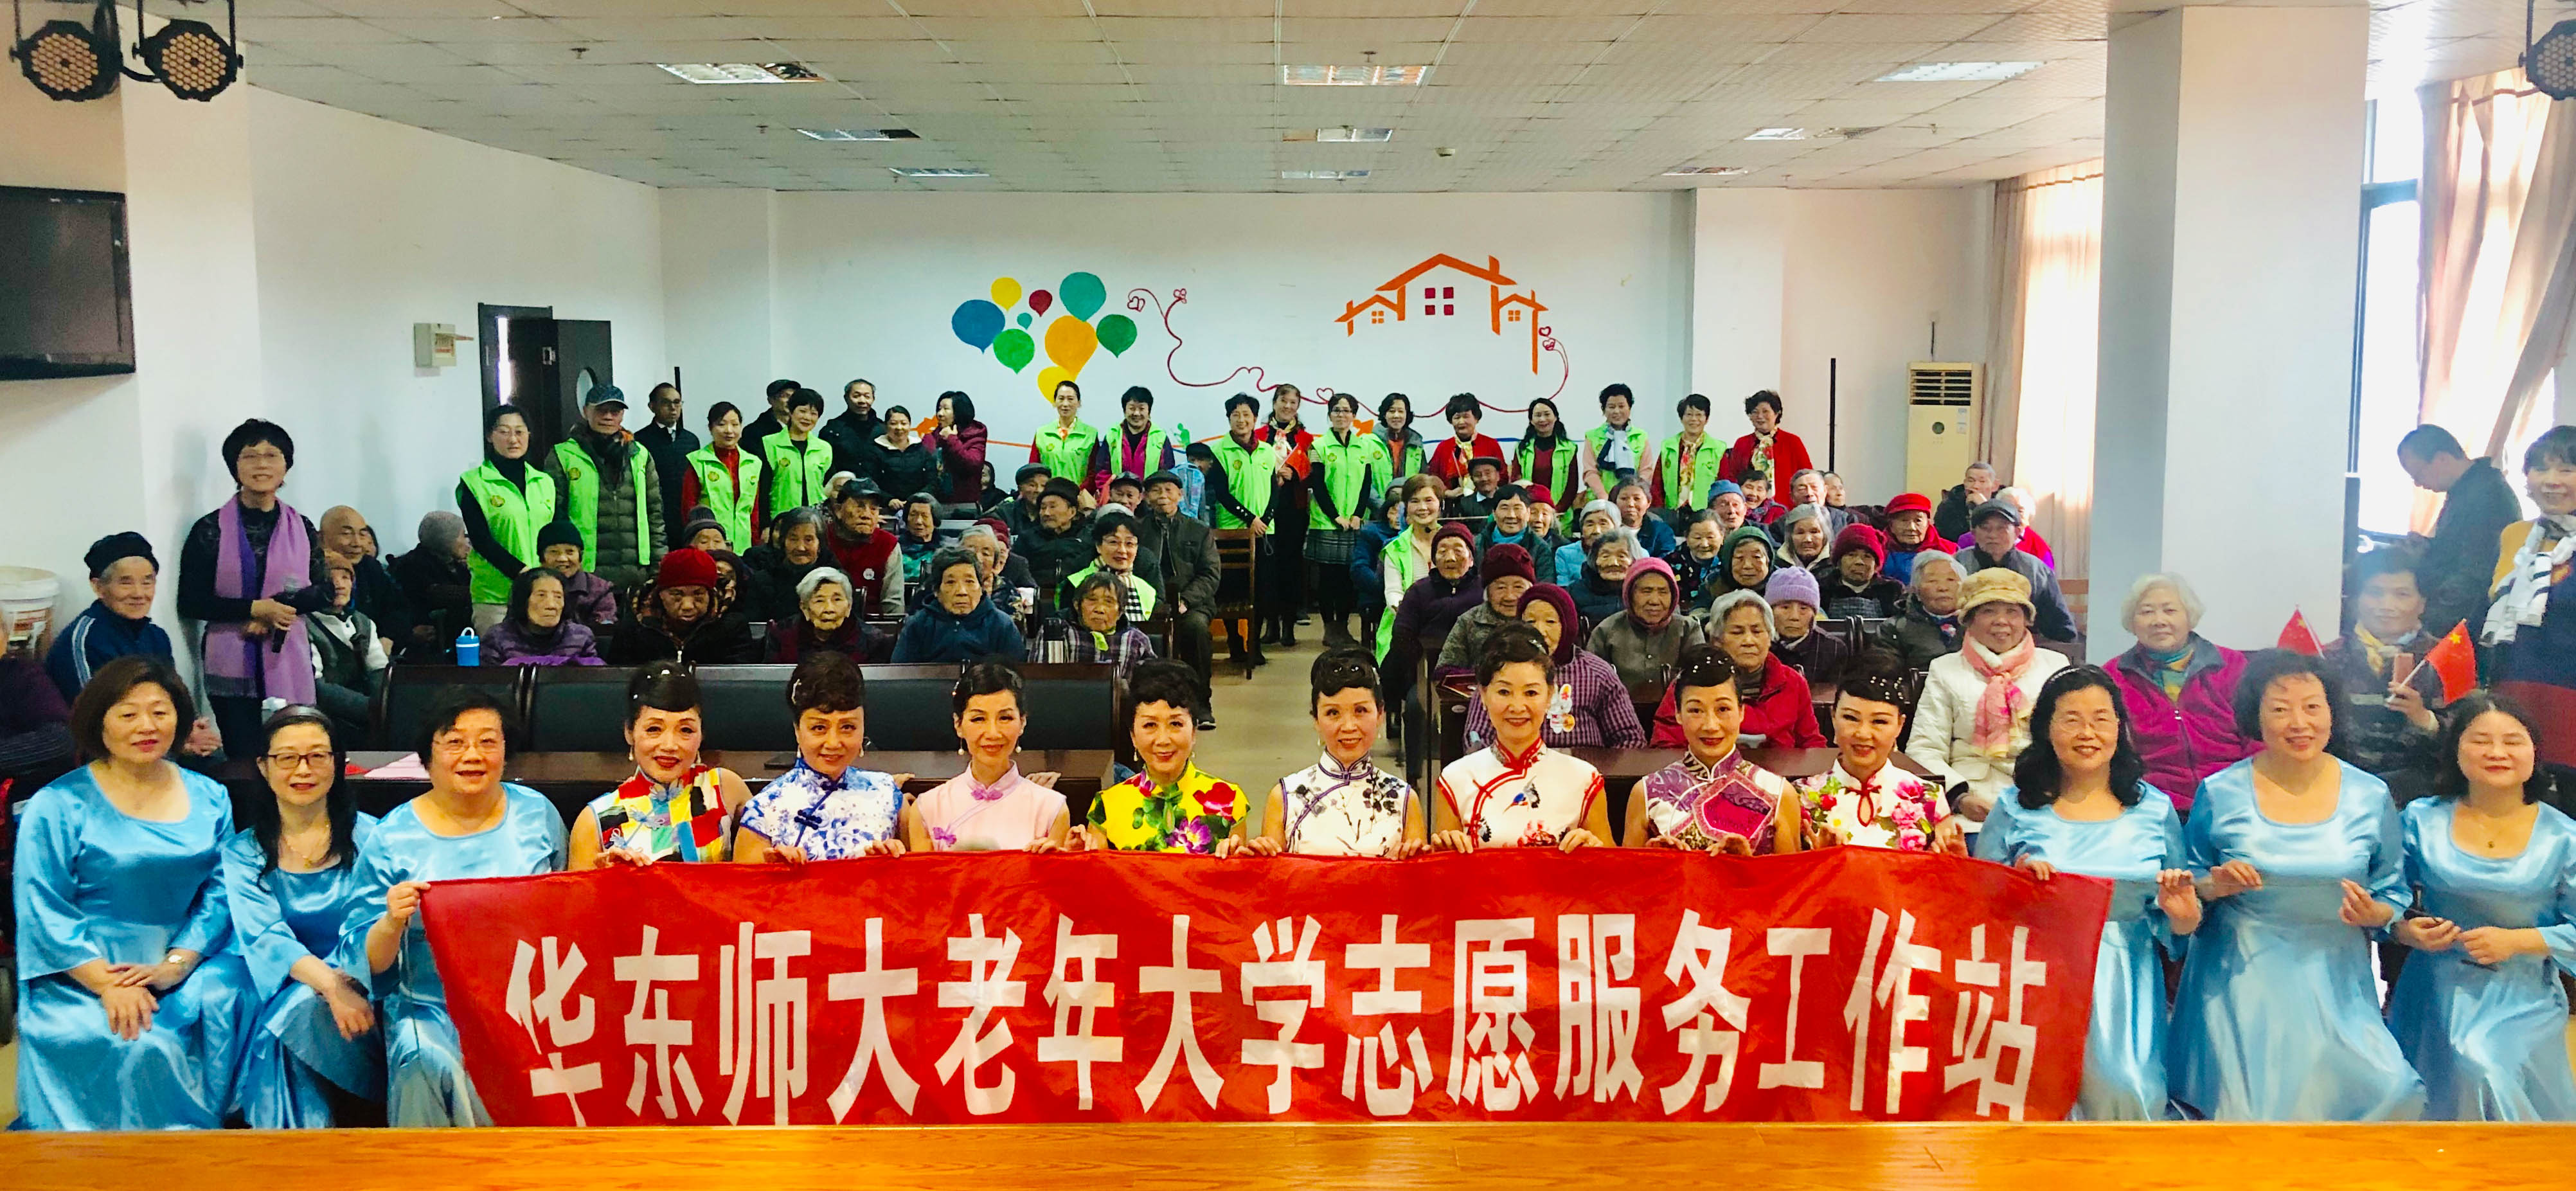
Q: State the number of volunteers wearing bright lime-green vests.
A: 14